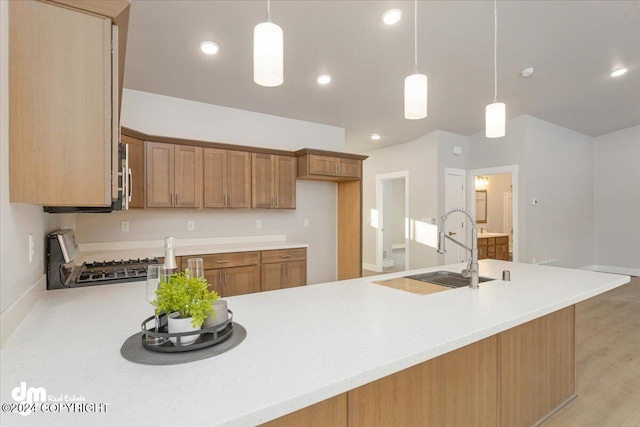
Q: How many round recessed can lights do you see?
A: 5